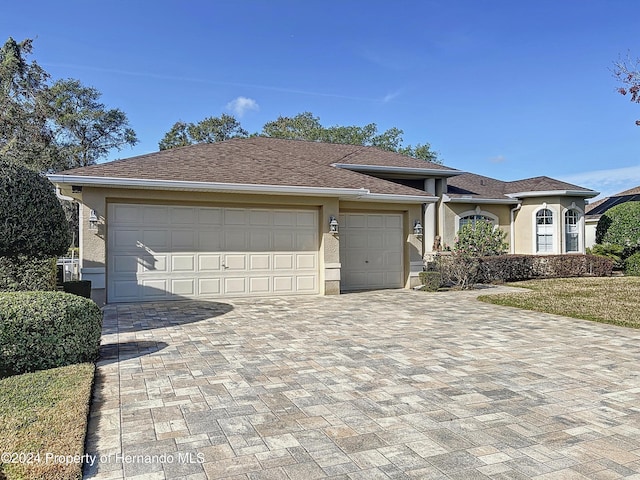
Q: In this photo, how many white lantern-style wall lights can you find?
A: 3